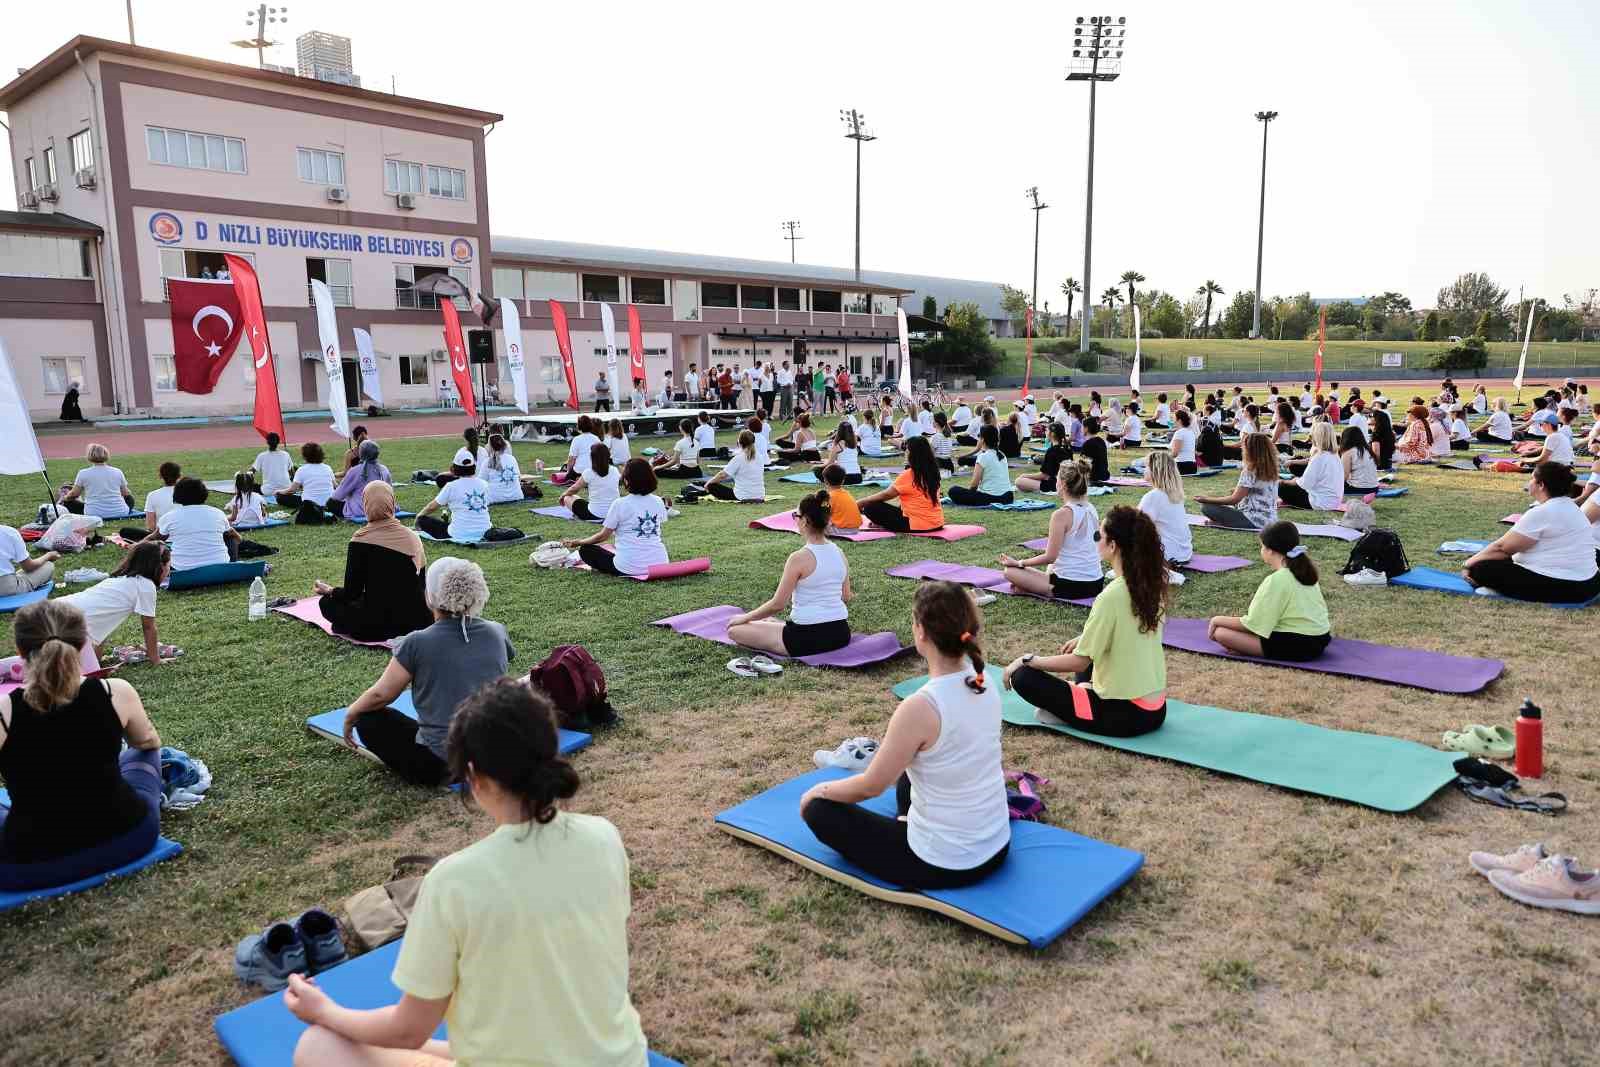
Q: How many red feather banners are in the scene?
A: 6